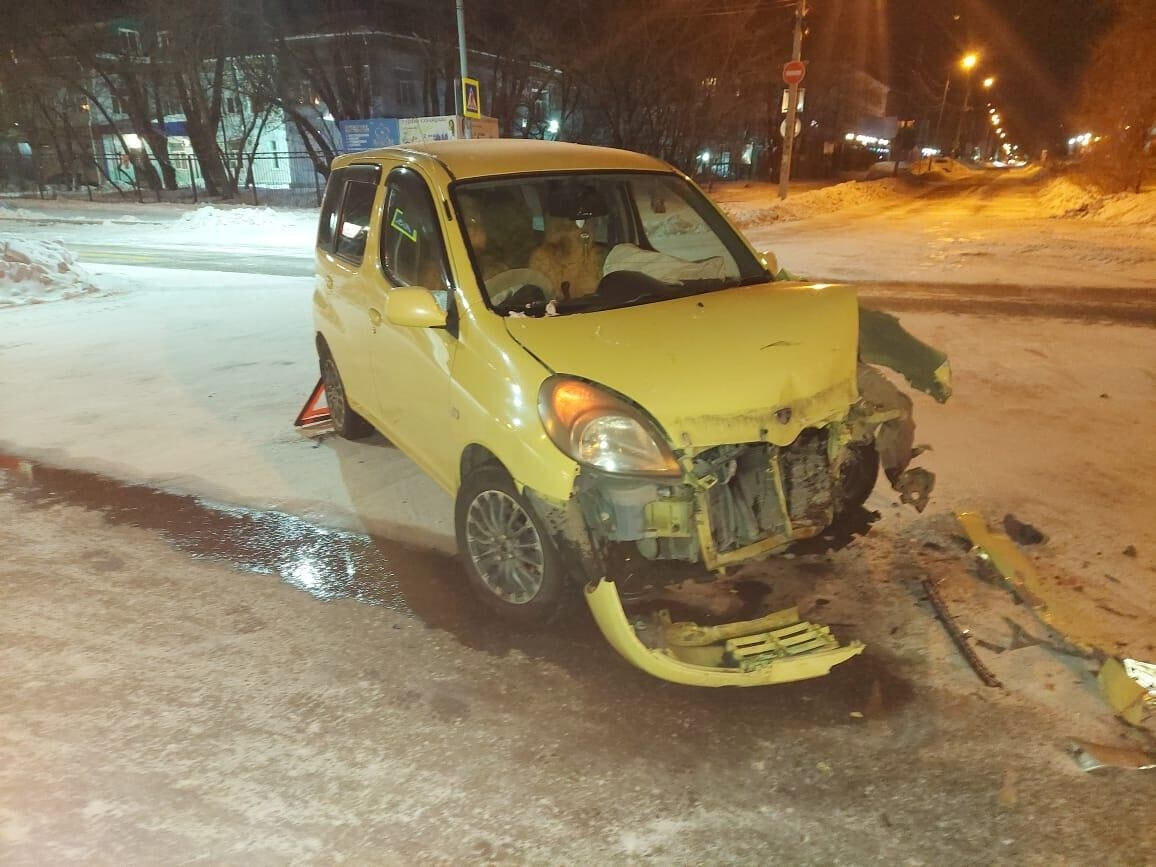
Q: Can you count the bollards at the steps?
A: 0